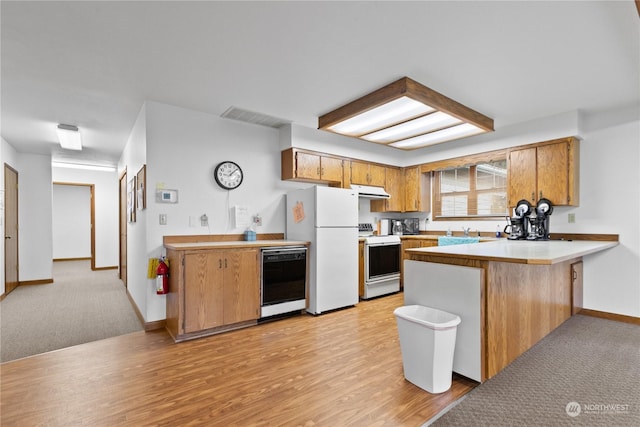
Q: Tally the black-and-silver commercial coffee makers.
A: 2